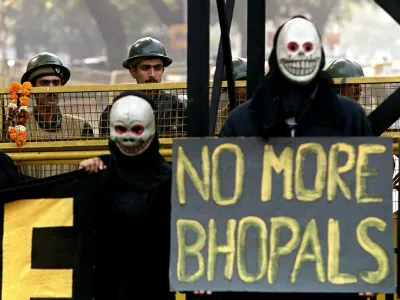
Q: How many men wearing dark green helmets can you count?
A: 4